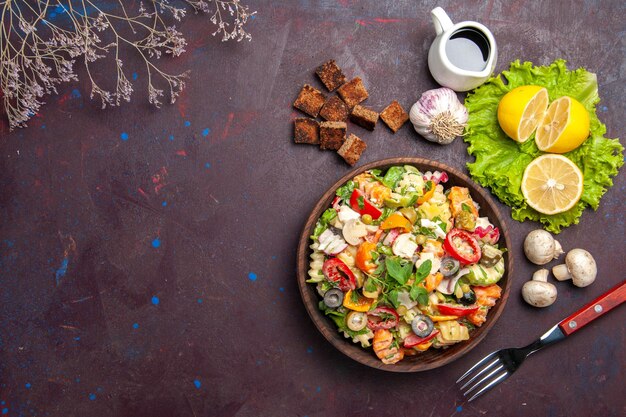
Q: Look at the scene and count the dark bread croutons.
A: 9